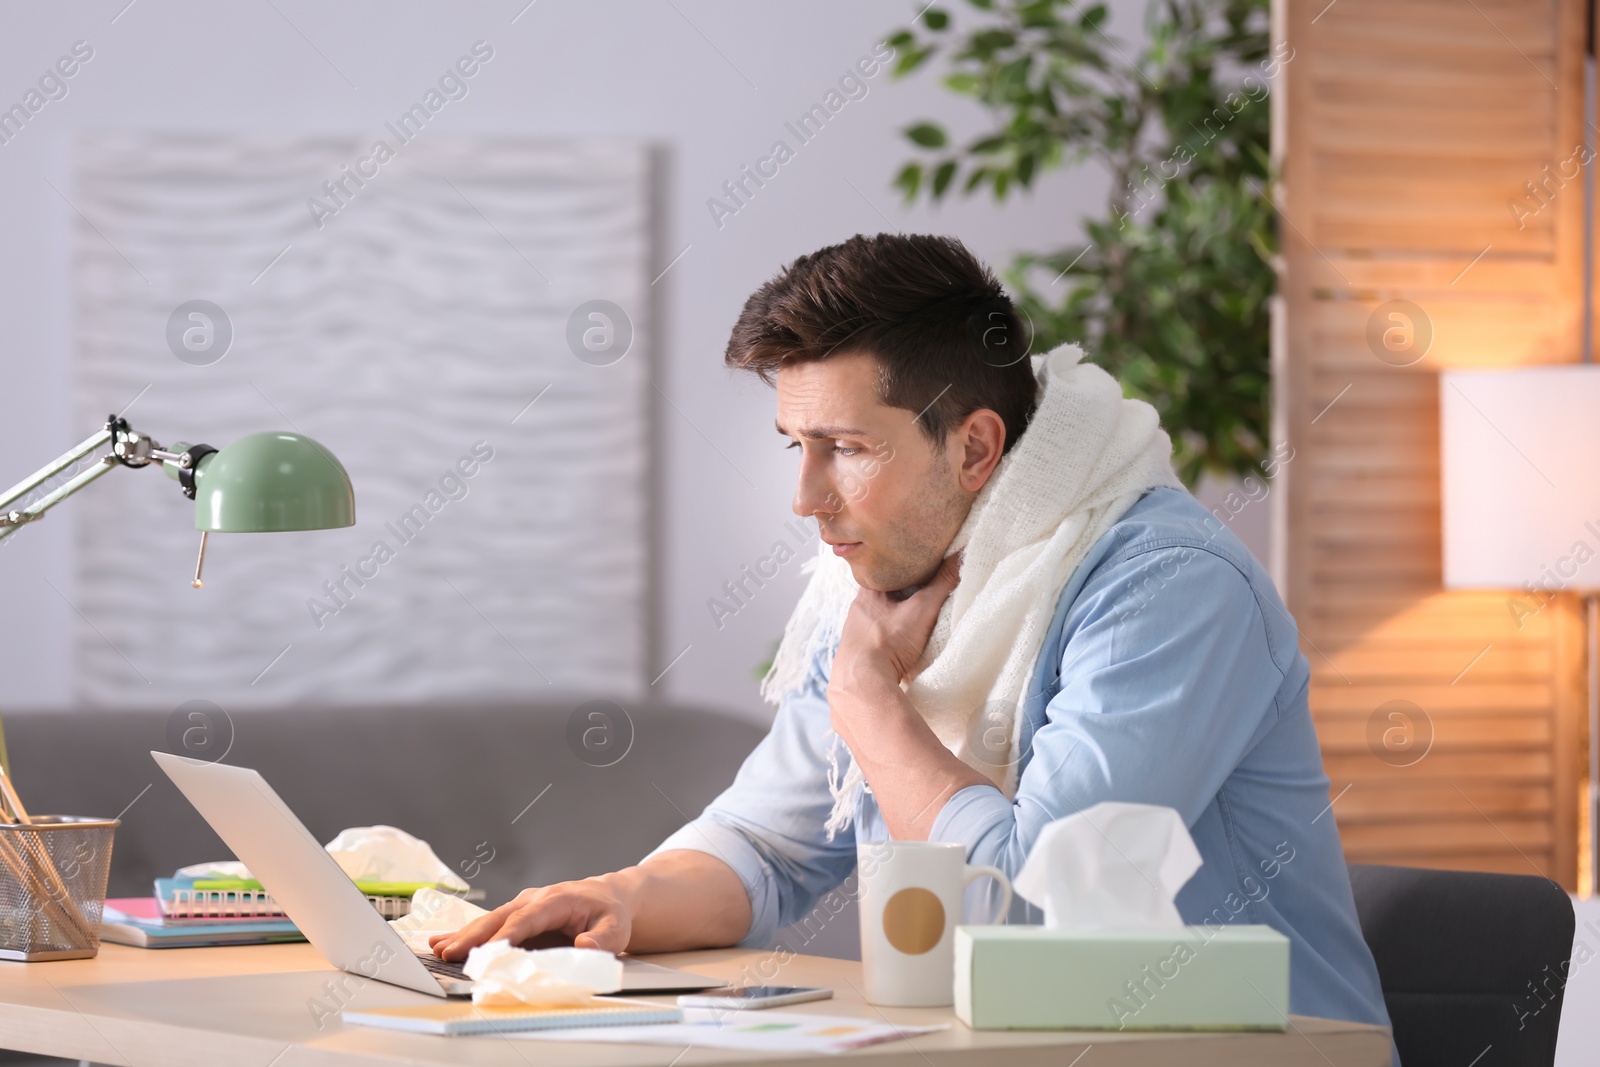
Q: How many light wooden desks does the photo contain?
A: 1